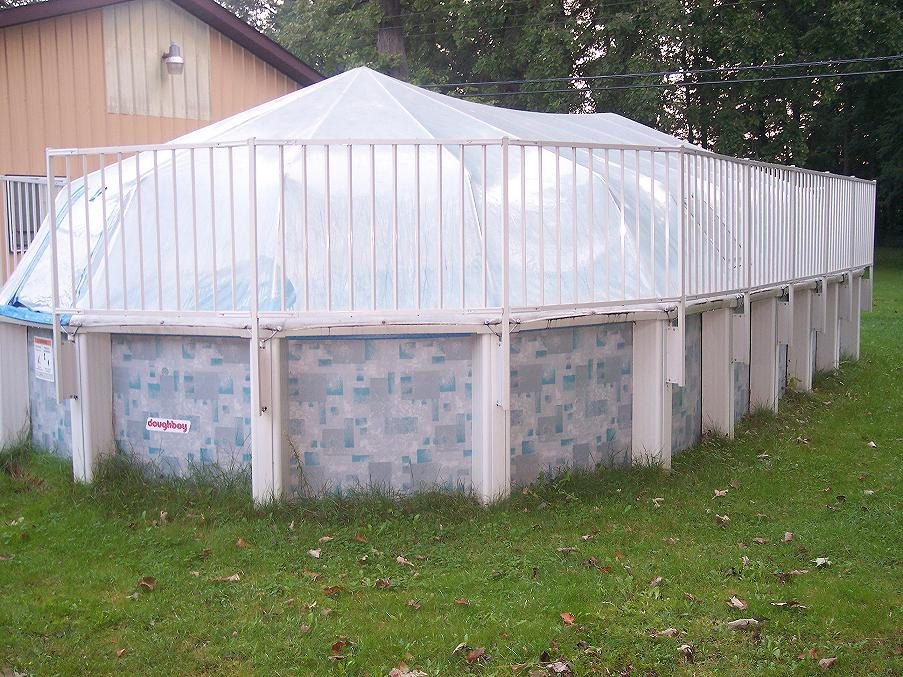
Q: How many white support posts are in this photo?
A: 10